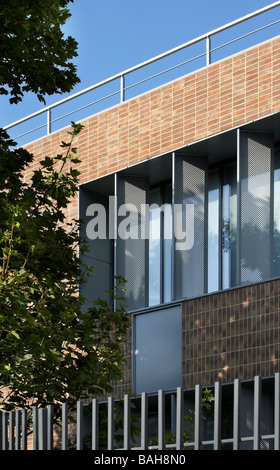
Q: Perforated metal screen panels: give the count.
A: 3